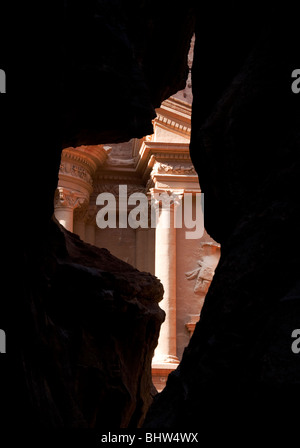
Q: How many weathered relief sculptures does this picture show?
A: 1